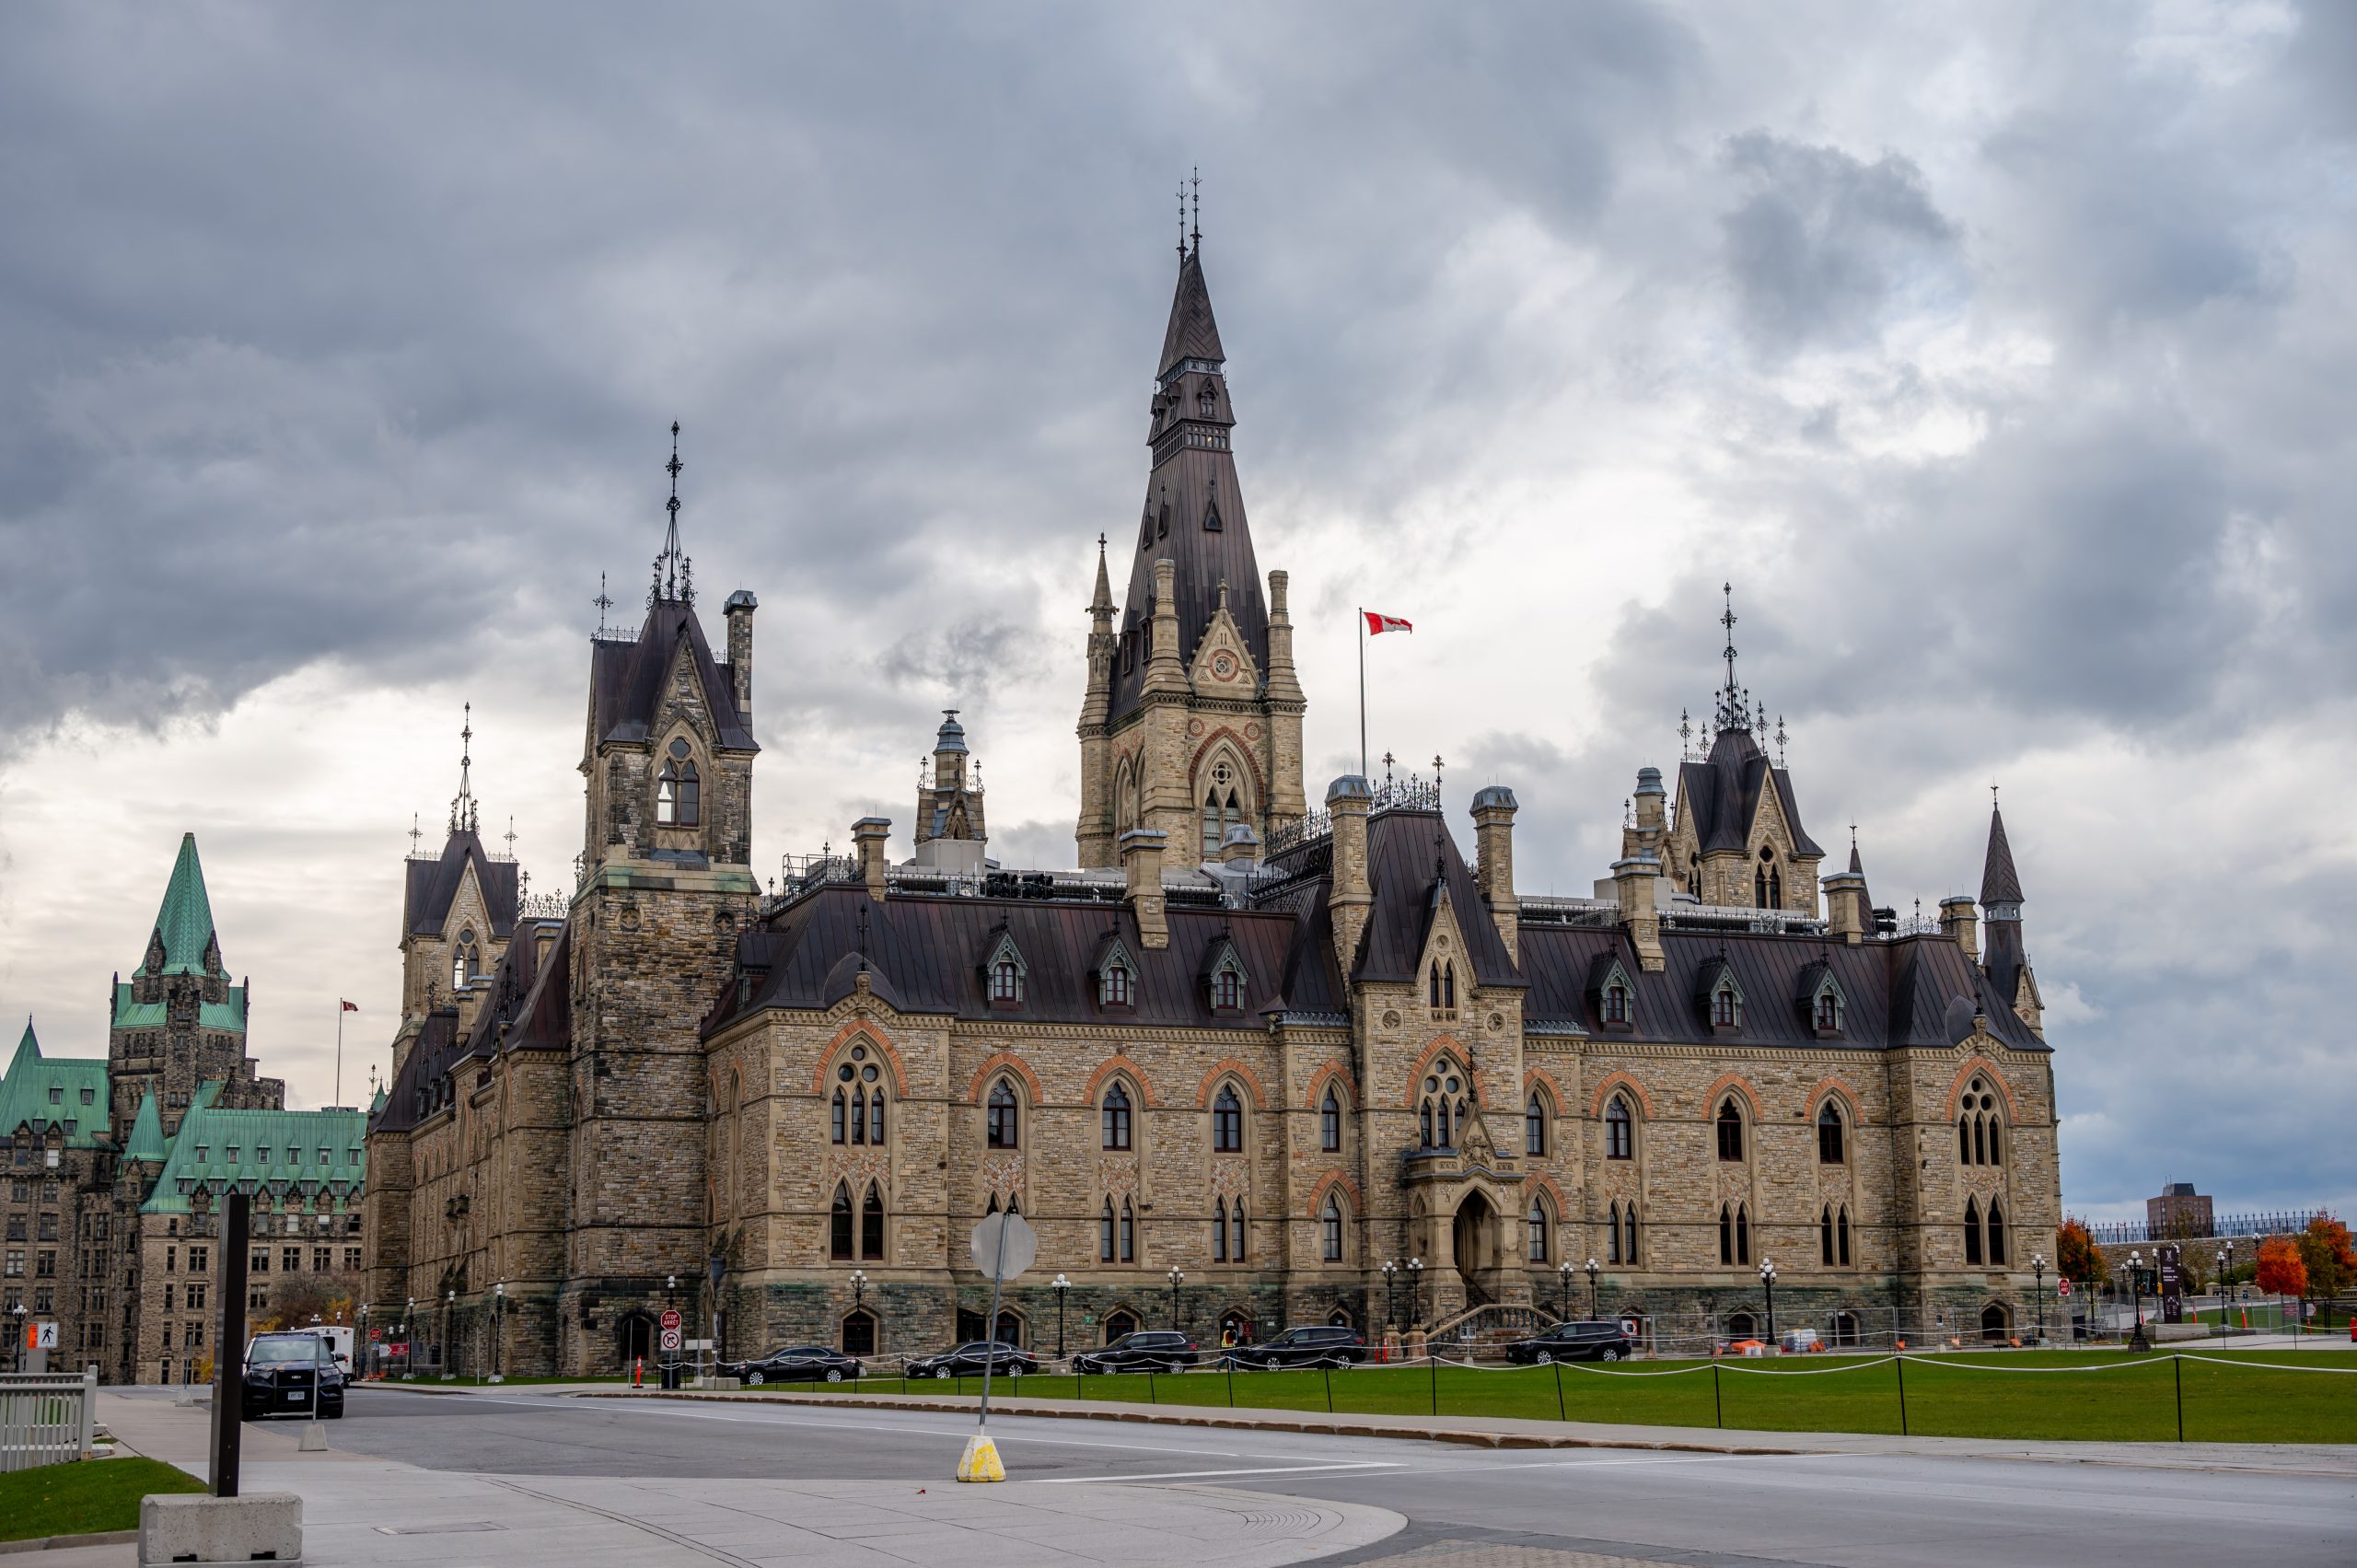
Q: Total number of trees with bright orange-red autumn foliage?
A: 3